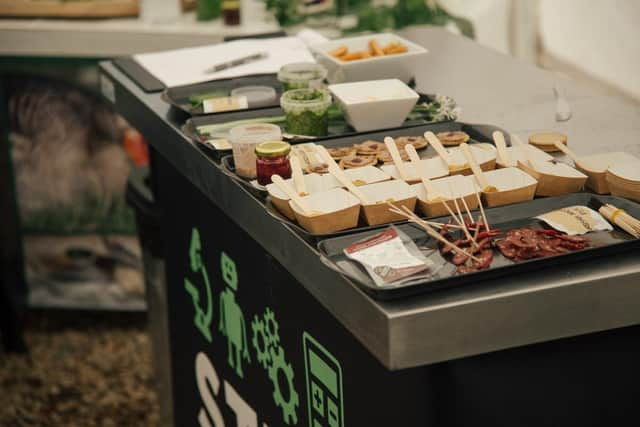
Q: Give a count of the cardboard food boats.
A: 12